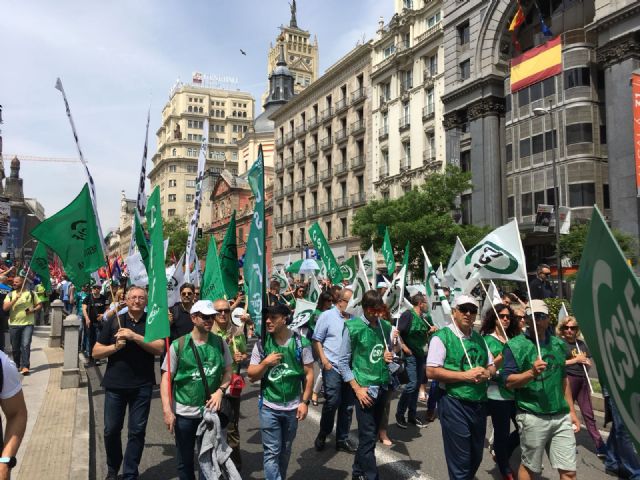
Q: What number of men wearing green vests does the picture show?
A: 6